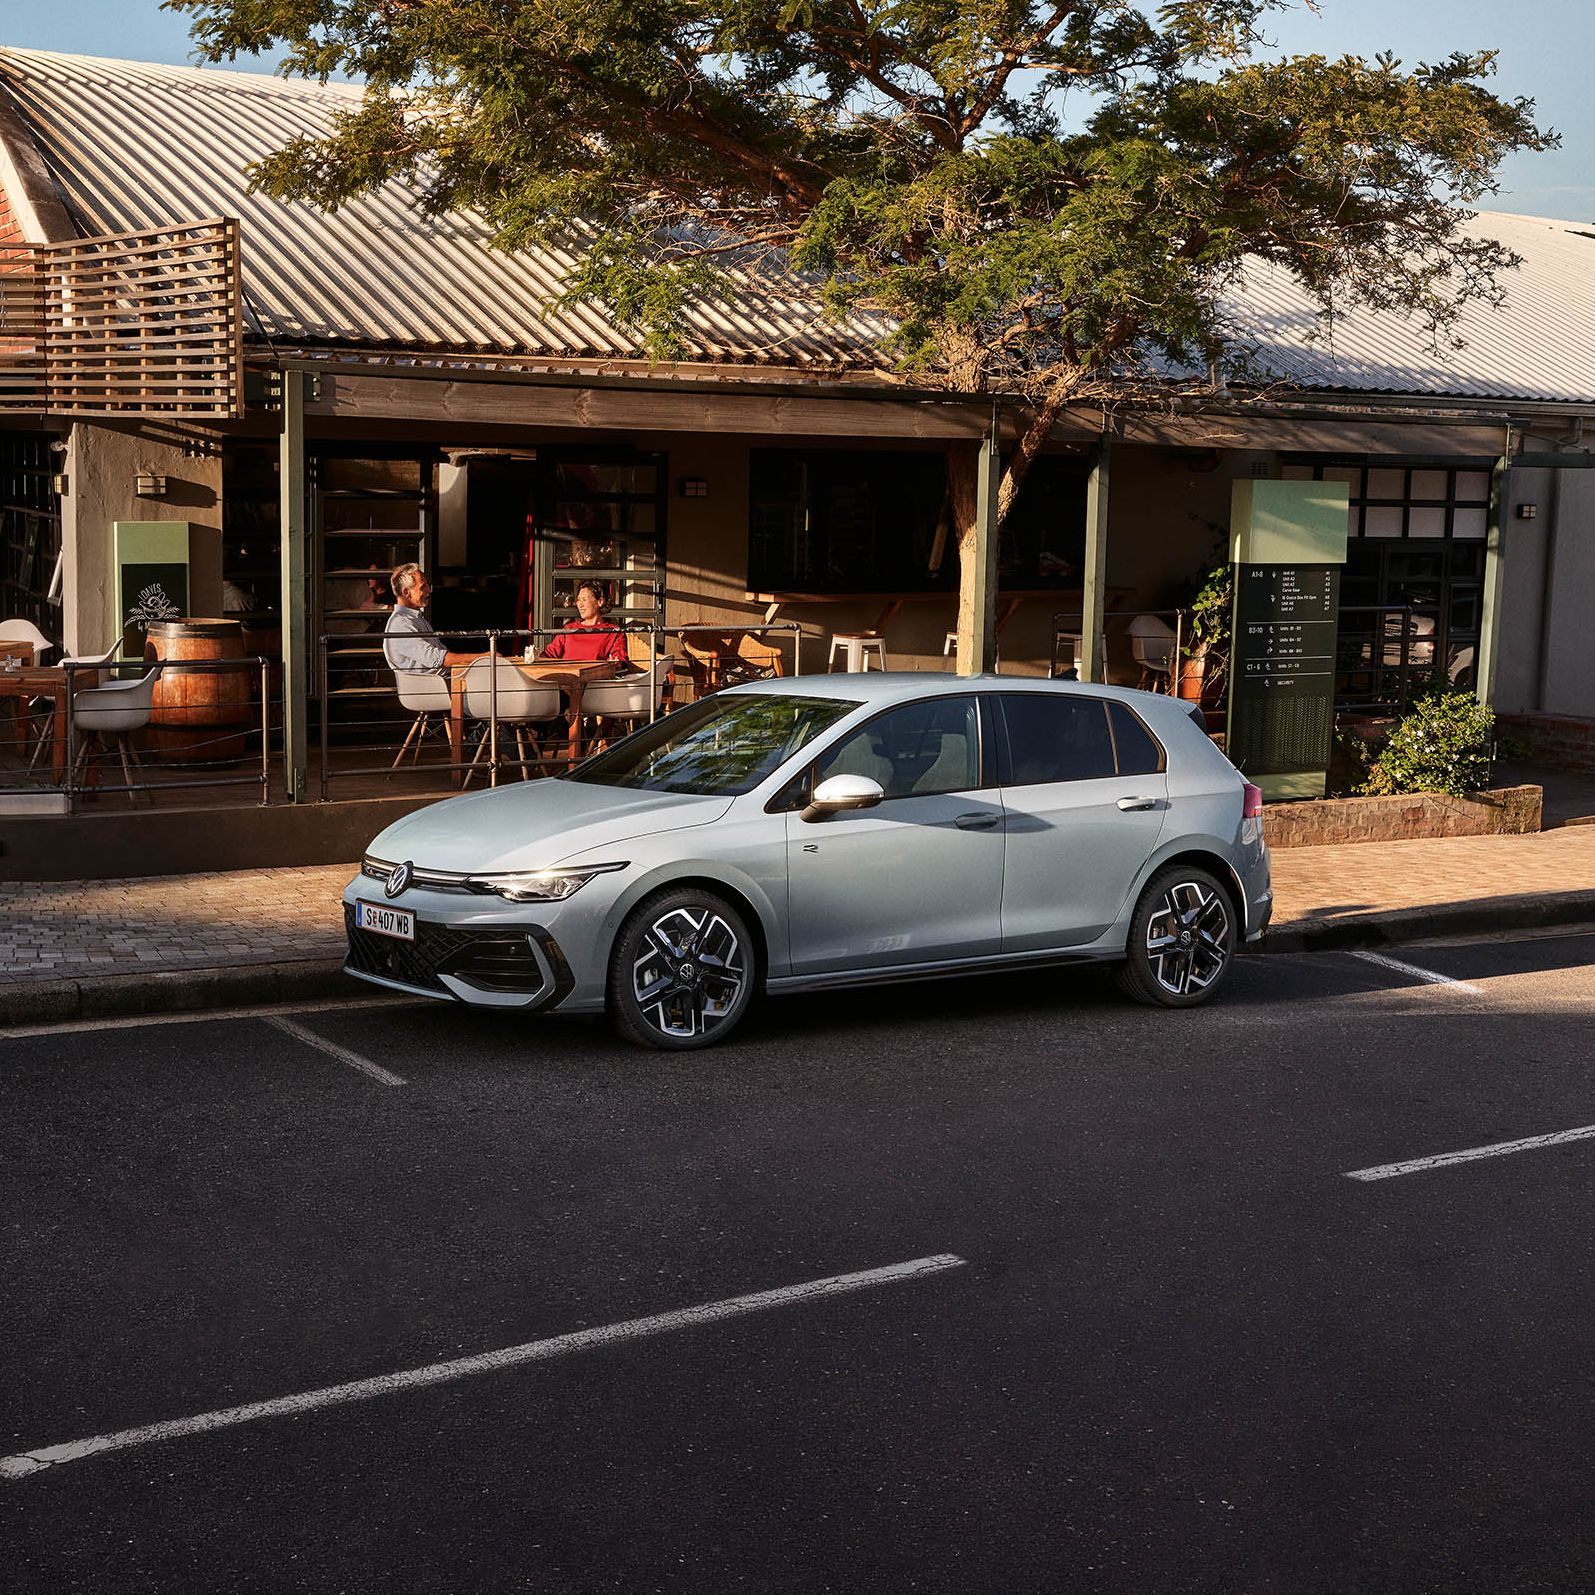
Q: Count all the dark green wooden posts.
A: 4